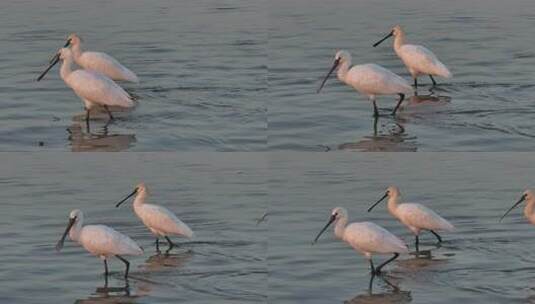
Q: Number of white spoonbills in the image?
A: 9